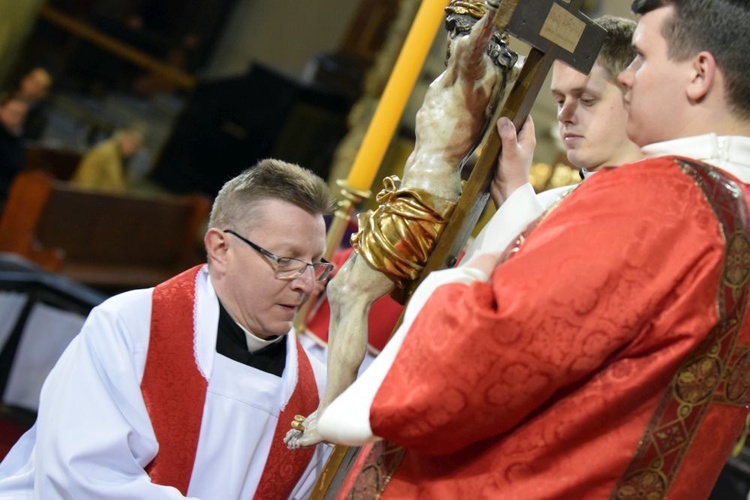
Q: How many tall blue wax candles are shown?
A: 0